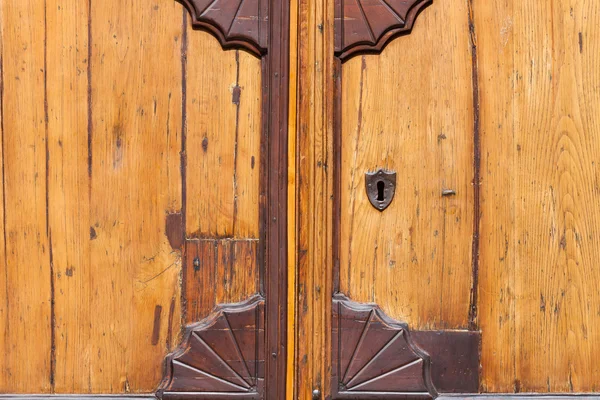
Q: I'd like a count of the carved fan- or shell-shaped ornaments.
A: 4